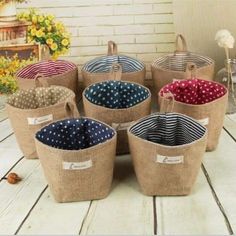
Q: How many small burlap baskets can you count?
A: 8